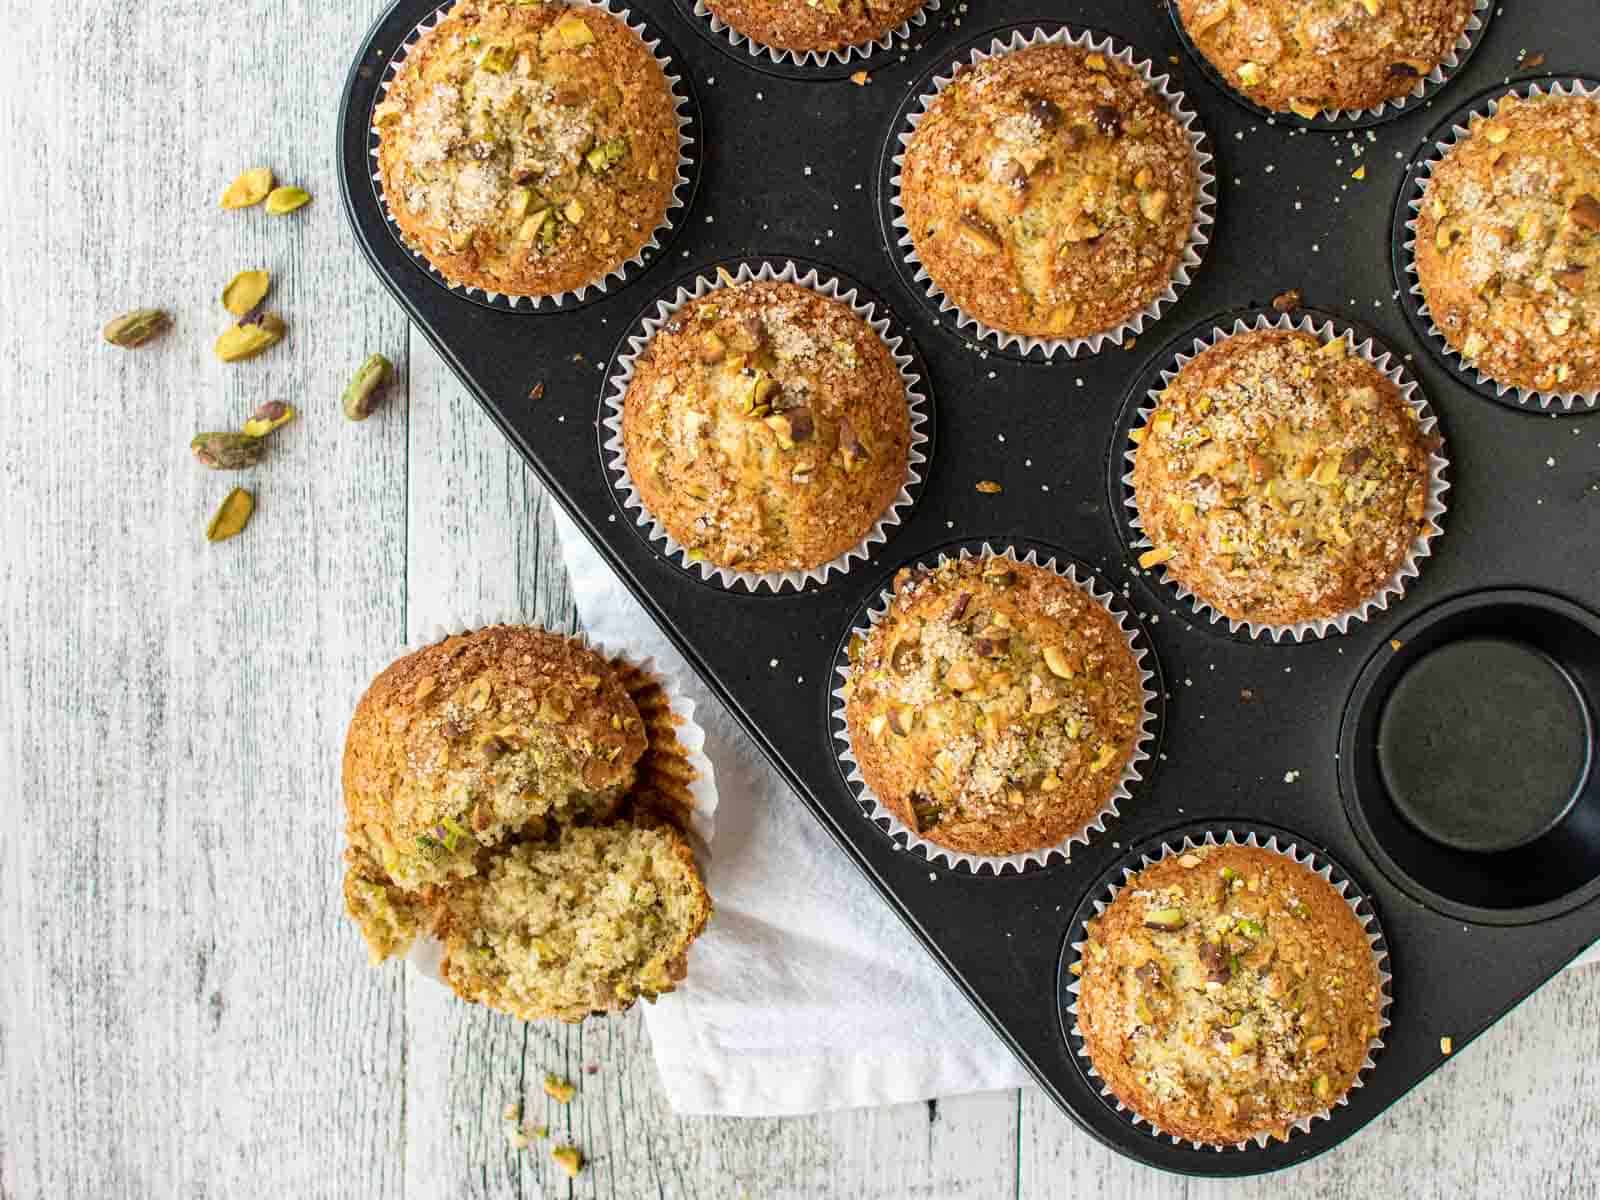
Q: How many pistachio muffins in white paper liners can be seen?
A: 10